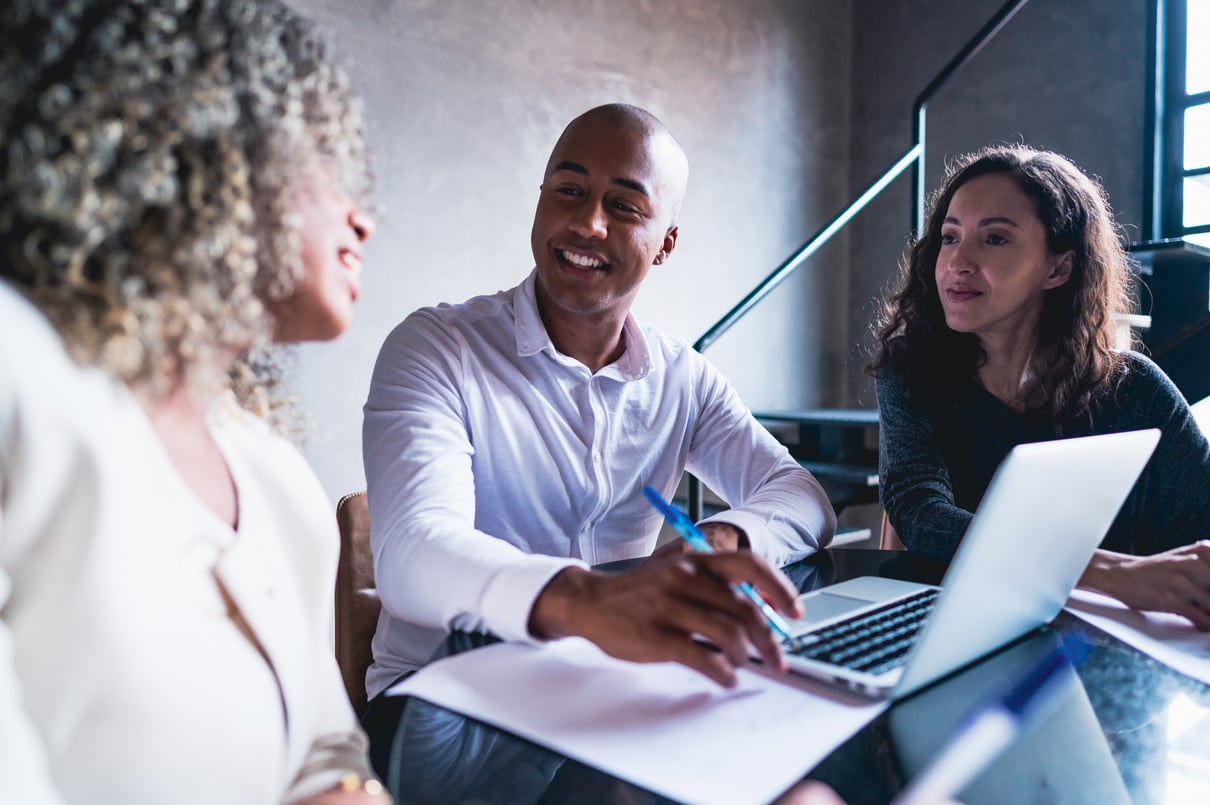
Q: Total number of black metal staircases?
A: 1